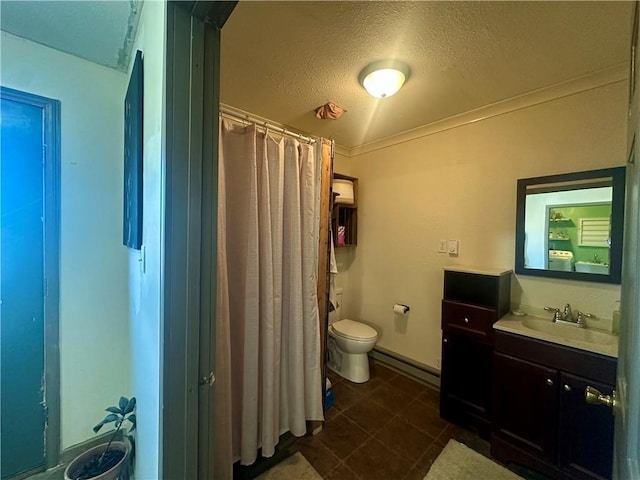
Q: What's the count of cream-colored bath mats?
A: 2